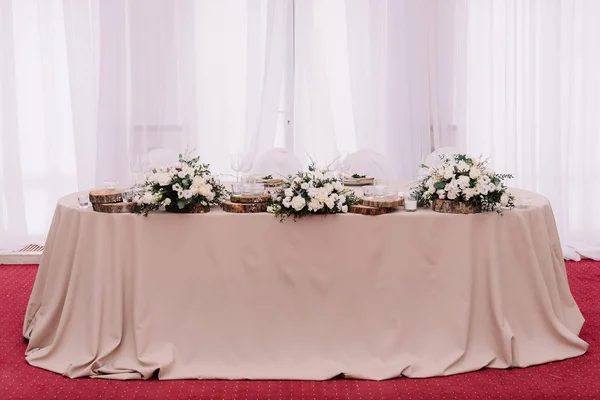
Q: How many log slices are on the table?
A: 8